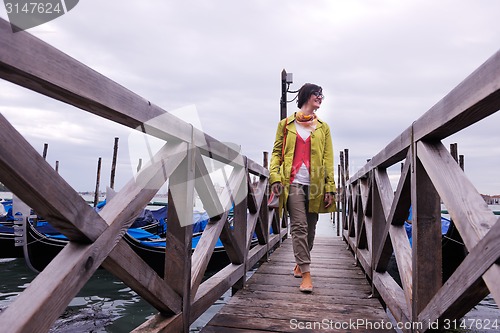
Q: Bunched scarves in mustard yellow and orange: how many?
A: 1